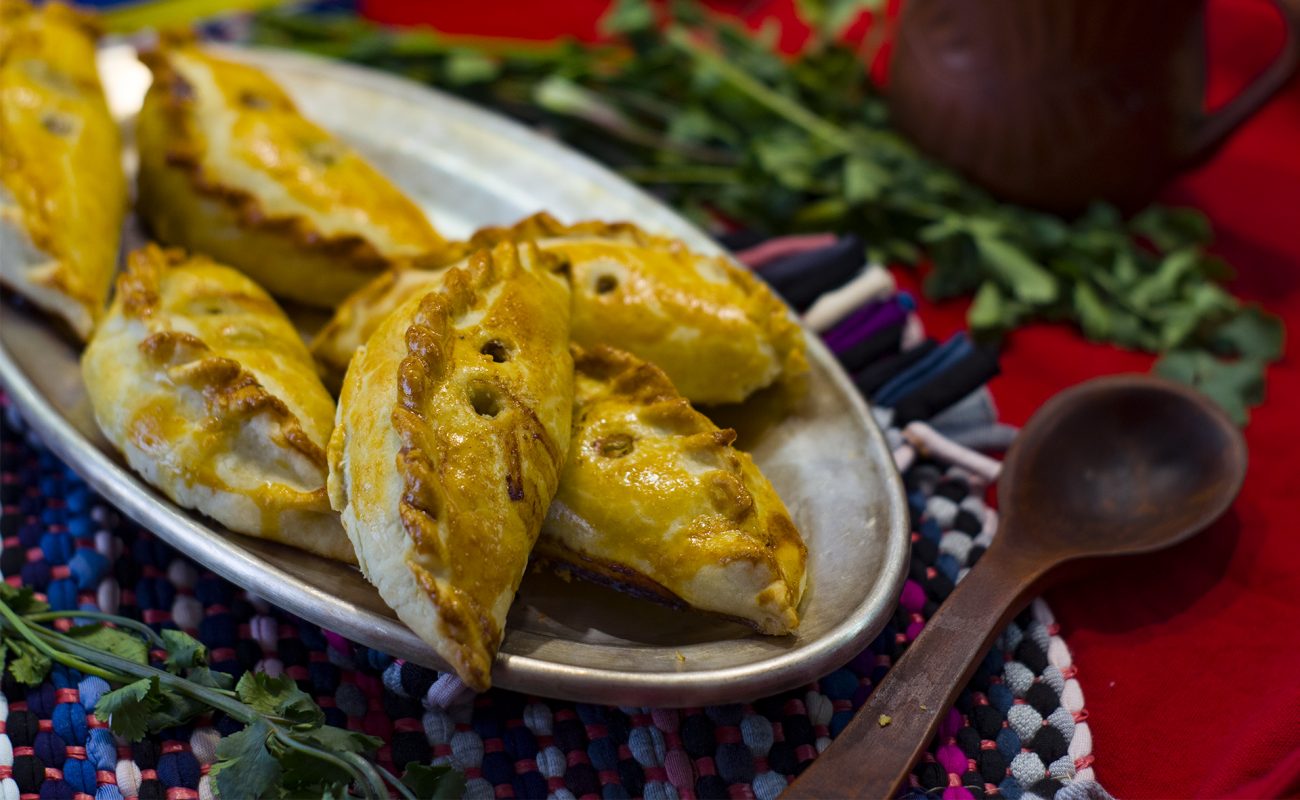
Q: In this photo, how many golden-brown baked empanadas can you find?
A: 6